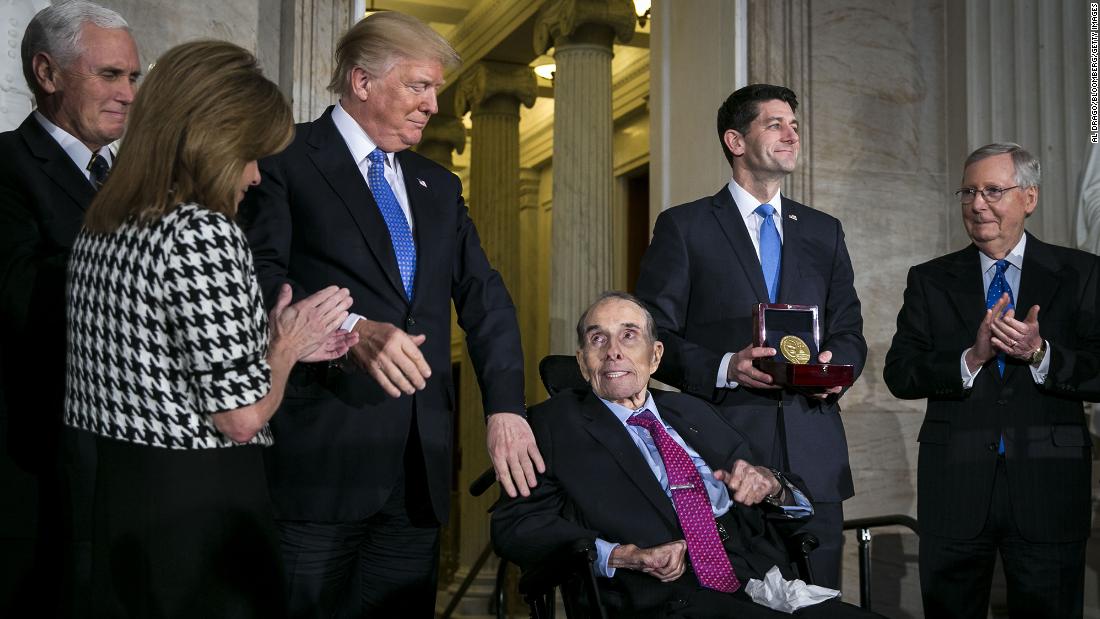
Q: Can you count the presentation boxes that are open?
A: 1